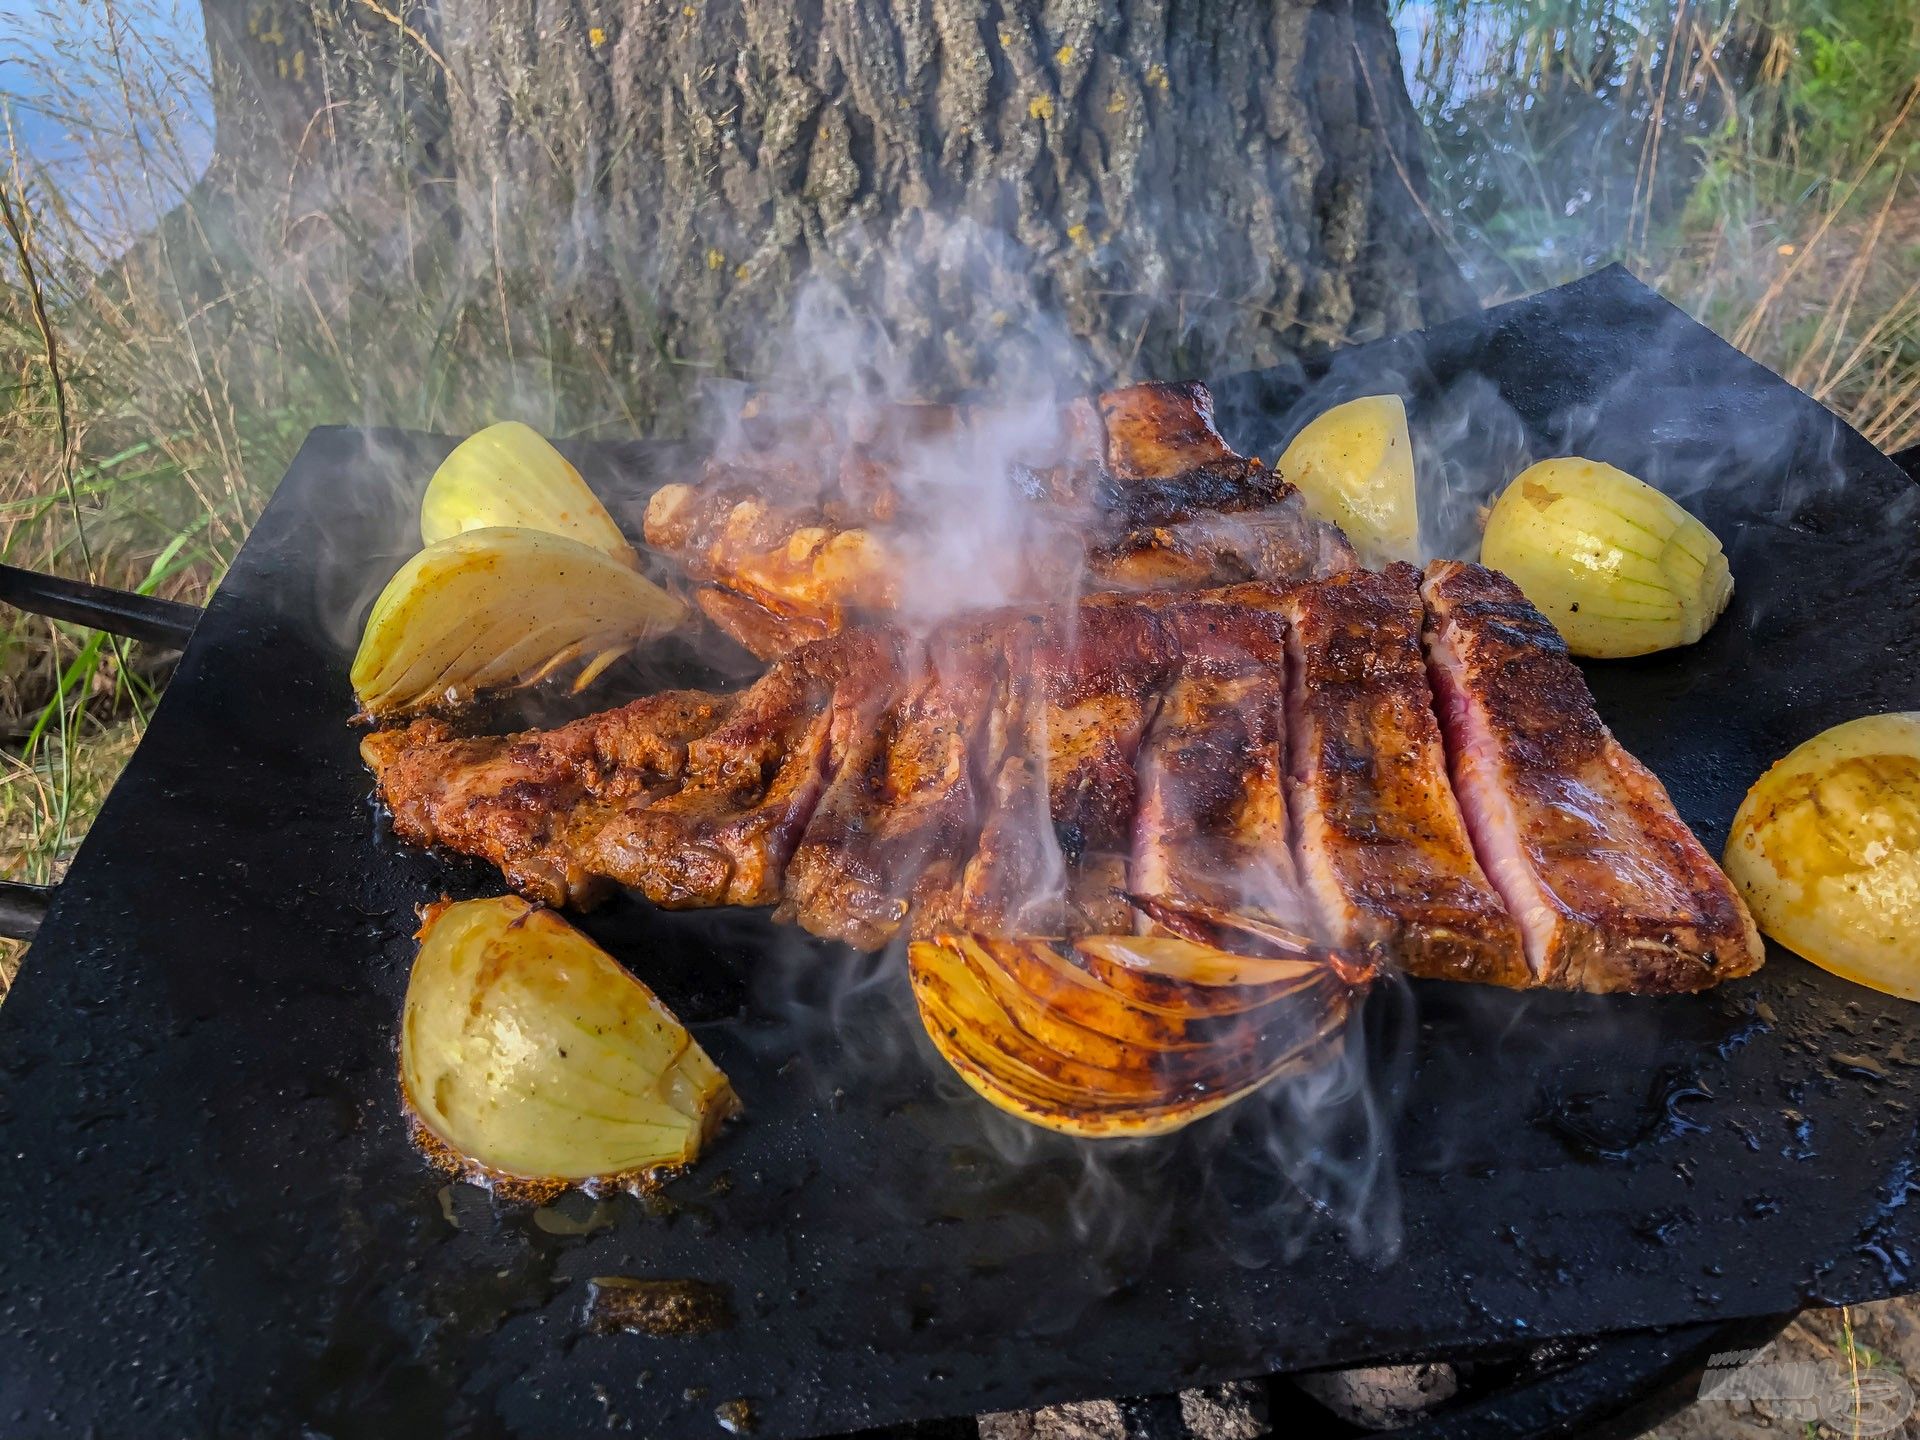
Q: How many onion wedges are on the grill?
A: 7